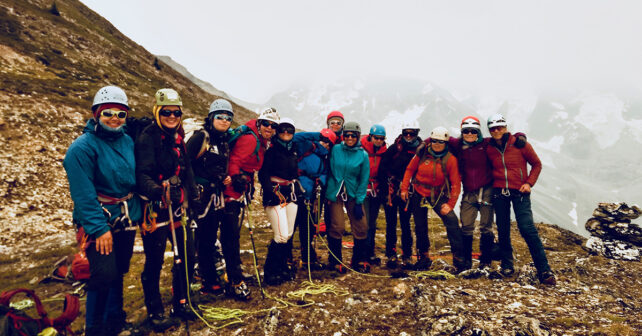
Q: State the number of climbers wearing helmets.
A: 13